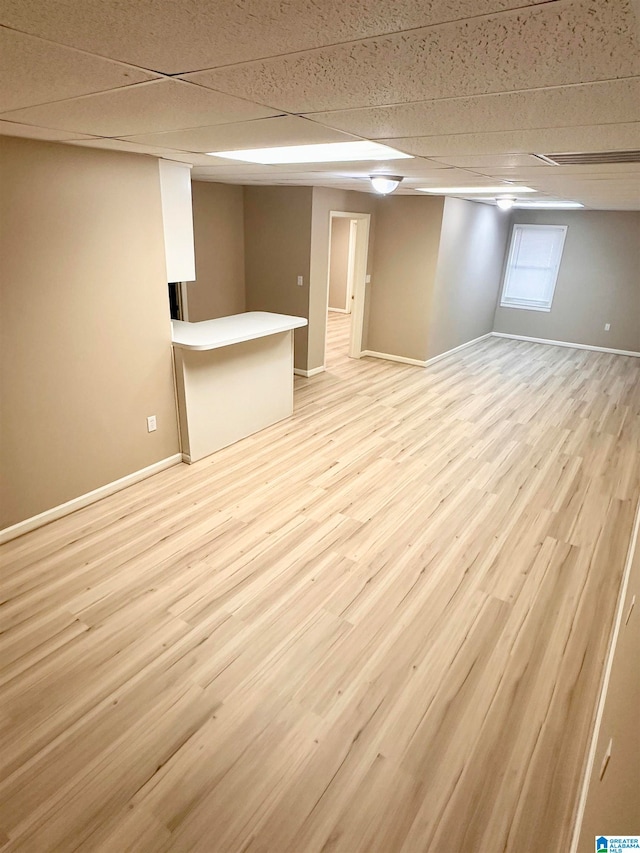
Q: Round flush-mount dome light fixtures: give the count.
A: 2